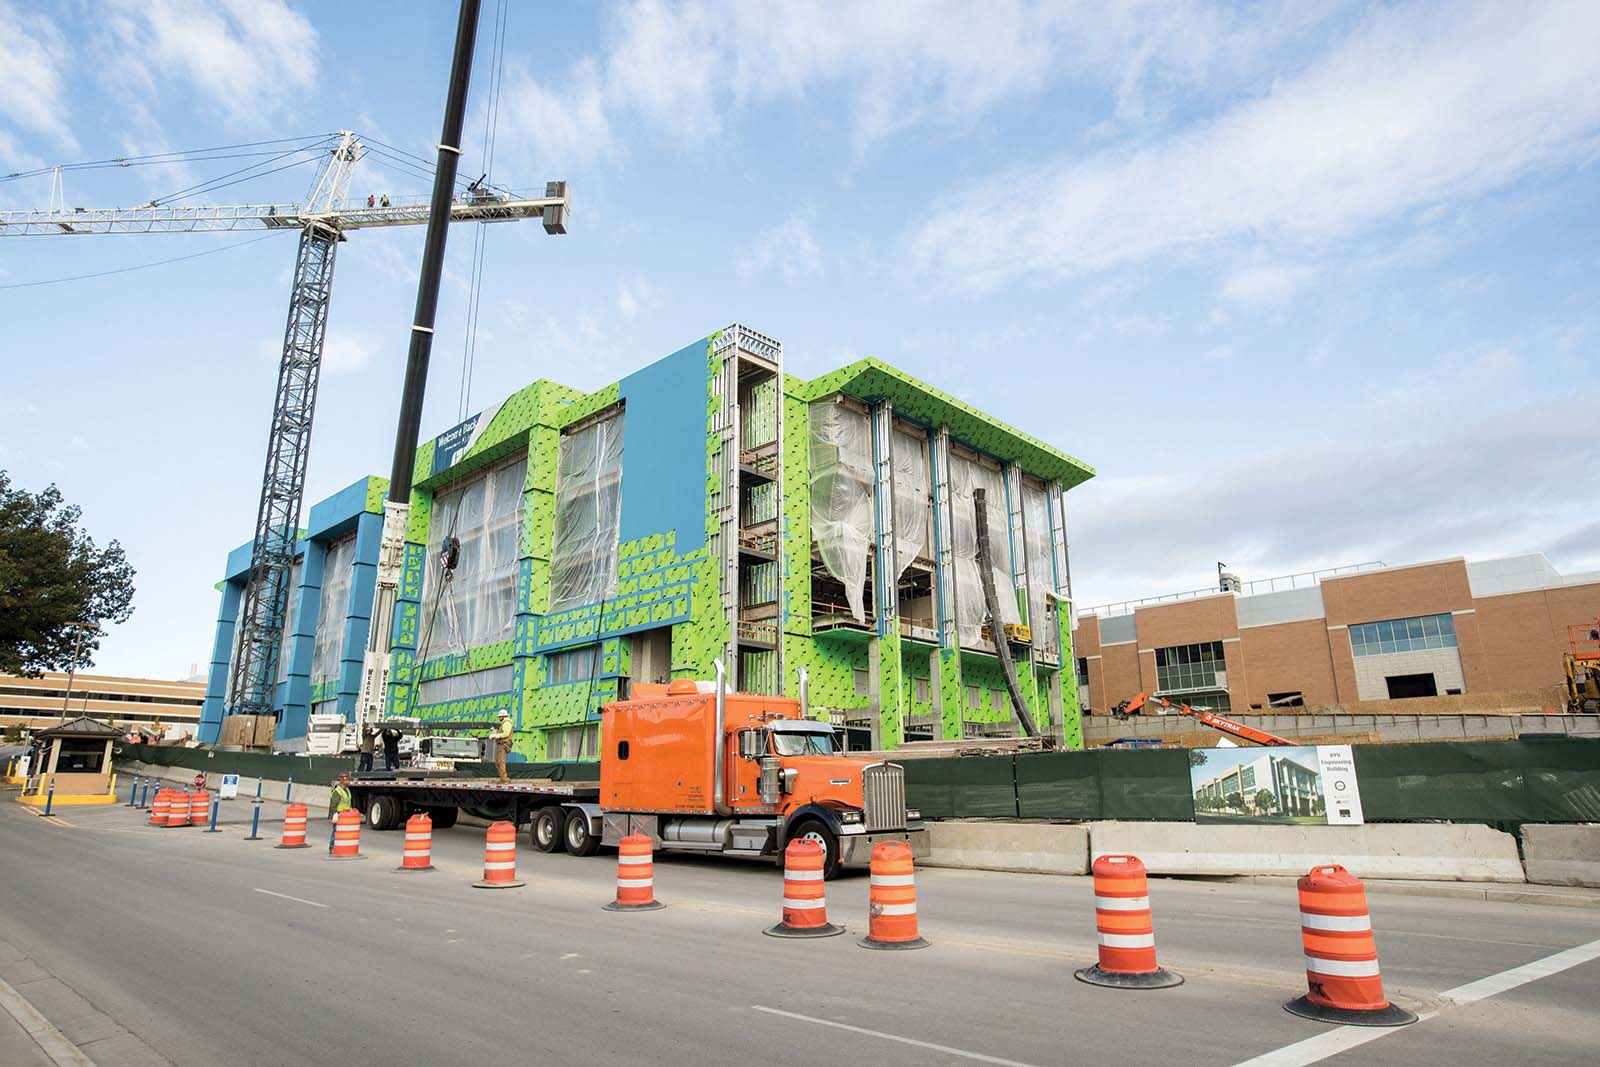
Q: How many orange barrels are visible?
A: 13